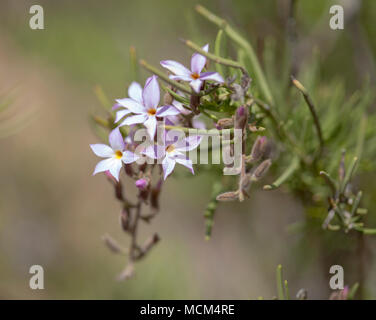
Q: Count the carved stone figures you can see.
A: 0